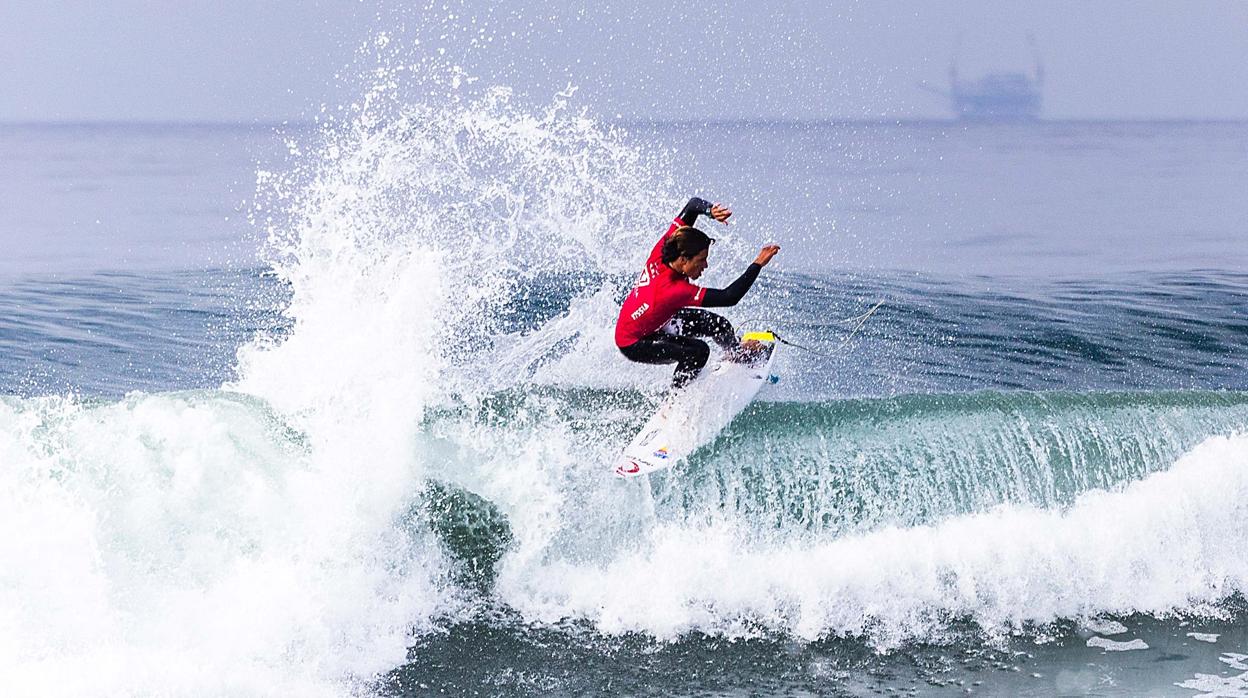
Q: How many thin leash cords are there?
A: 1